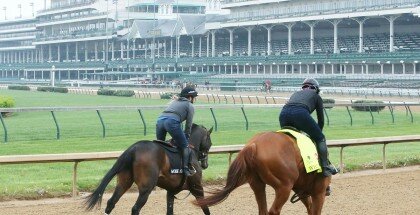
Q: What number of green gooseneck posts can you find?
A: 11